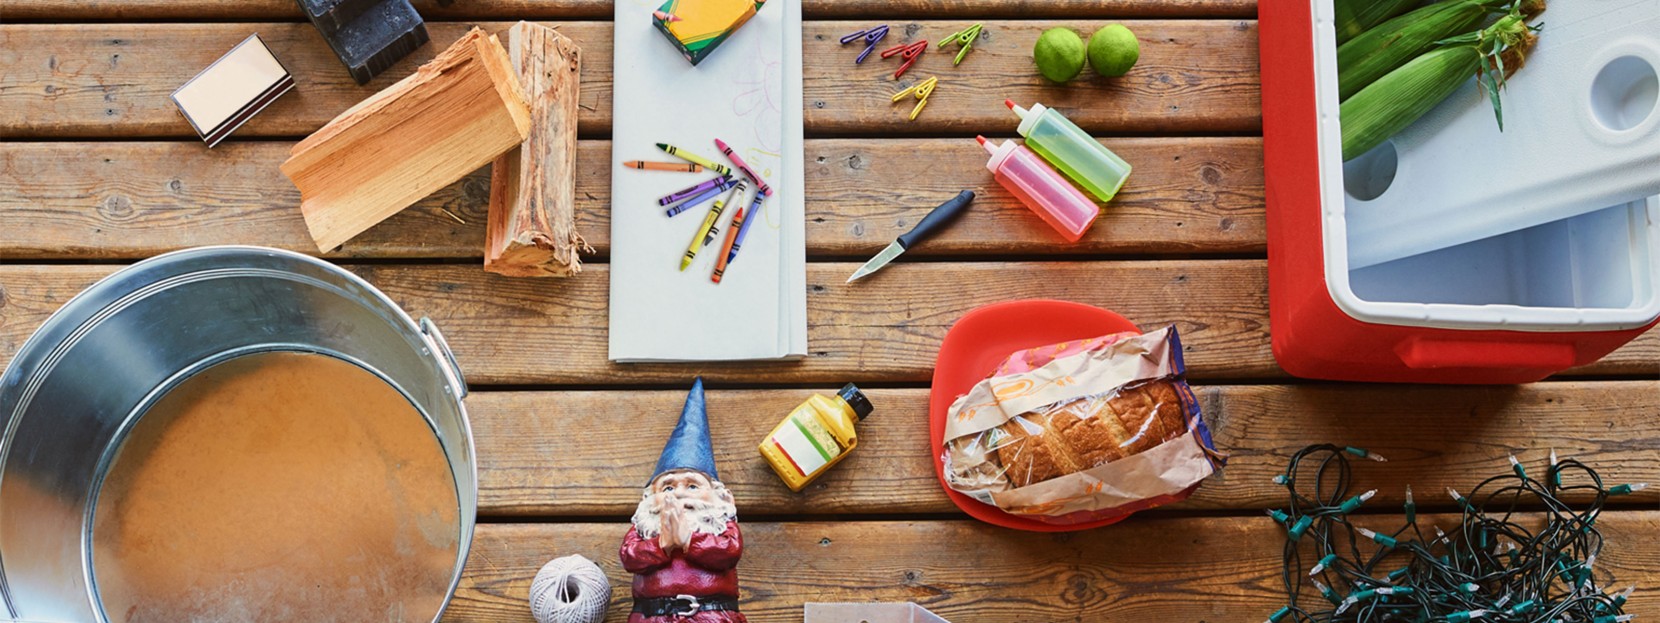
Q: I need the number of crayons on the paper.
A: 9